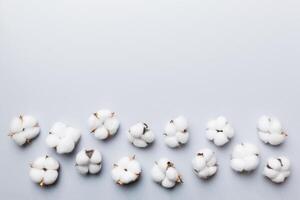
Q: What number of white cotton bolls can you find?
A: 14